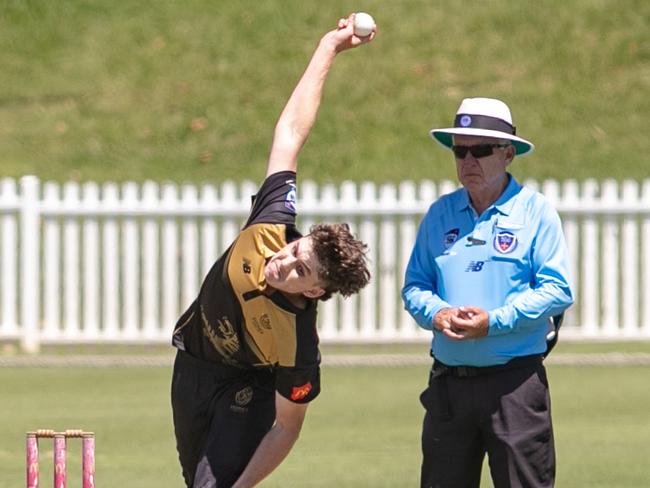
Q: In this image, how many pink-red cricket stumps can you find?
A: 3